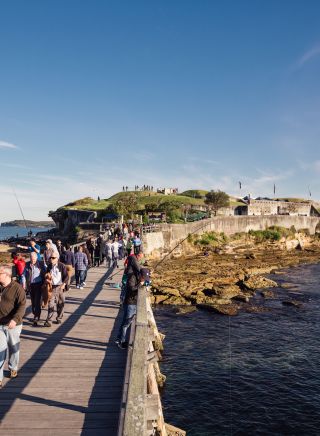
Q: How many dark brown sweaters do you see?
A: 1